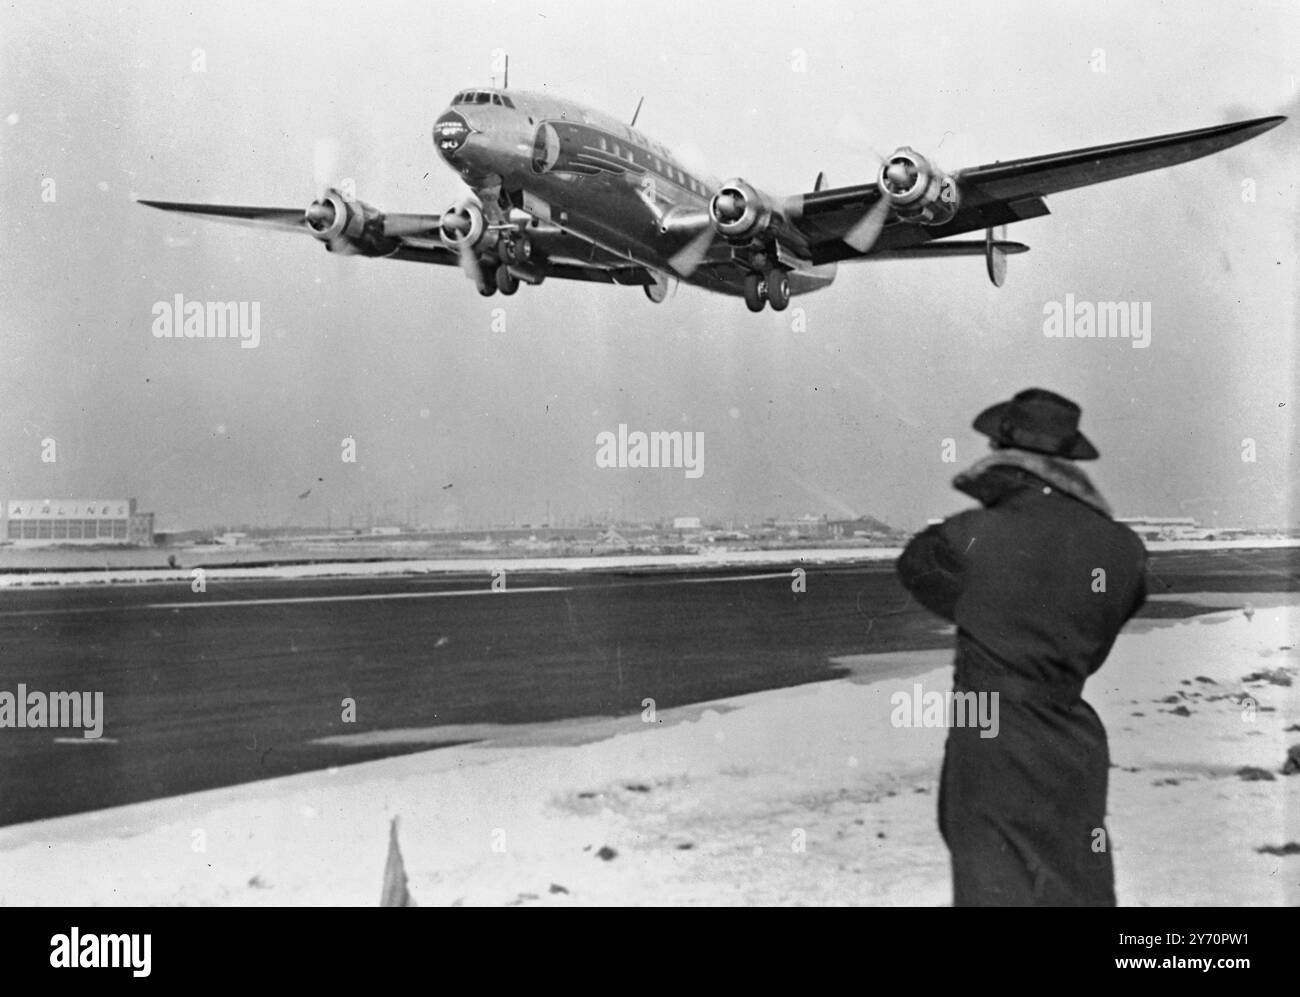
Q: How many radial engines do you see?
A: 4